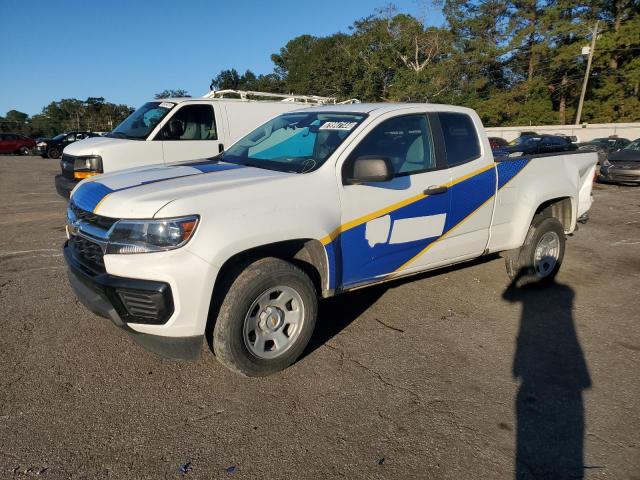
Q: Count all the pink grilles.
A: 0